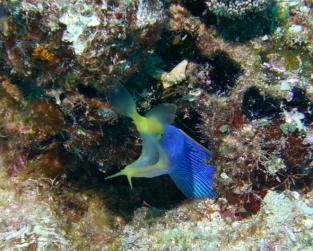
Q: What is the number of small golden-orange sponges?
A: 1